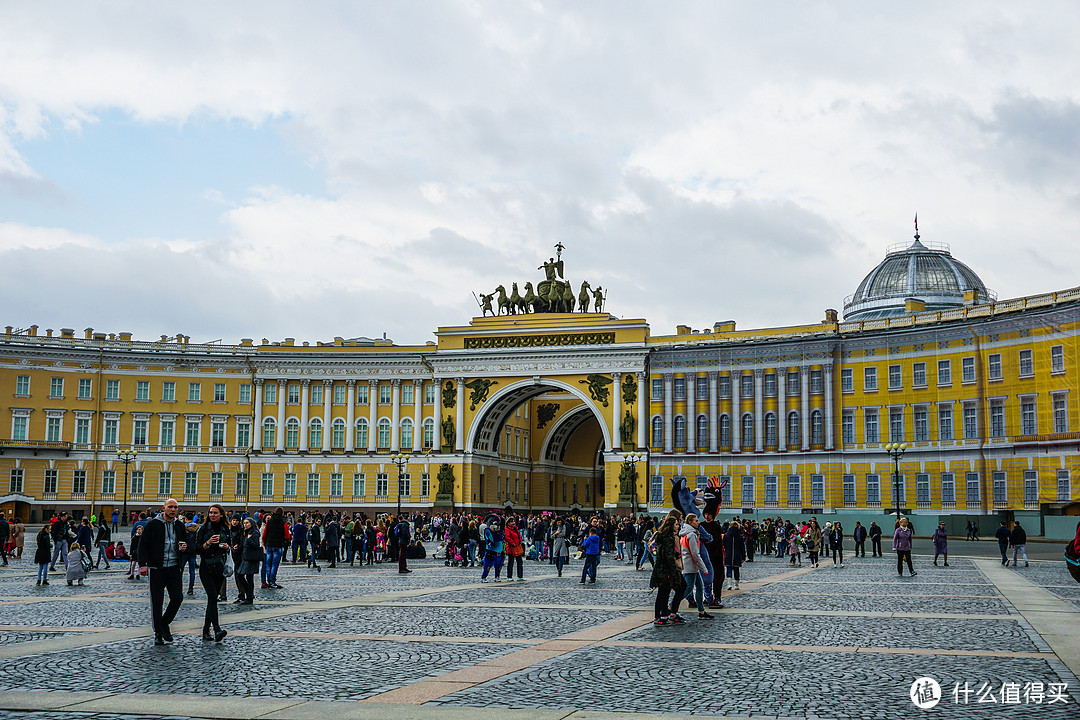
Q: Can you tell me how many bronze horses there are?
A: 6